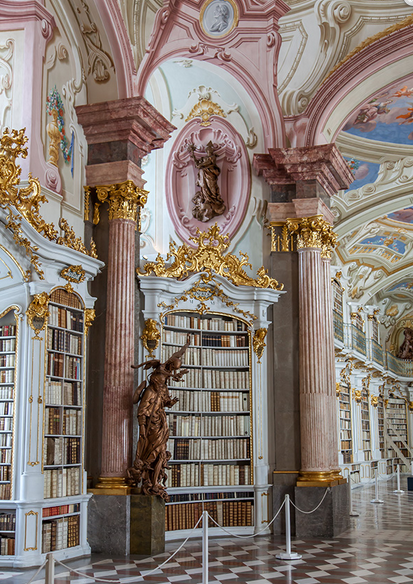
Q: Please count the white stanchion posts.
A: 6